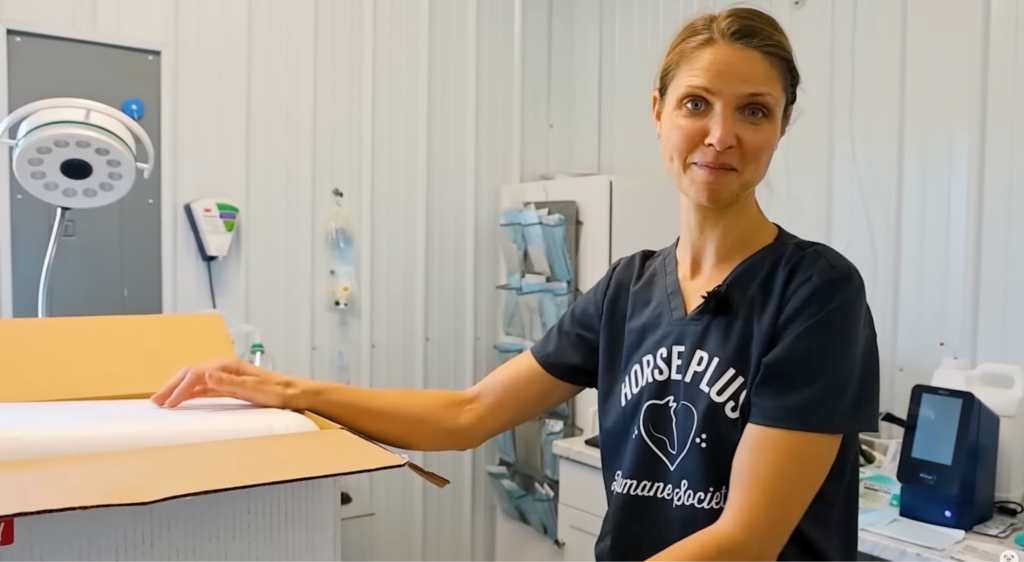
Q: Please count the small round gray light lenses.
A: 12